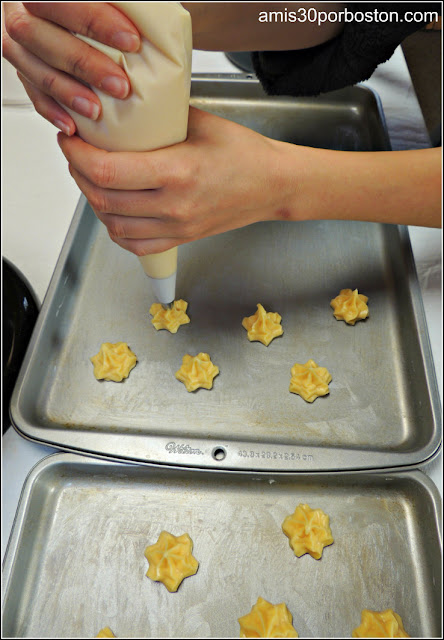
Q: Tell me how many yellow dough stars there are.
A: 11